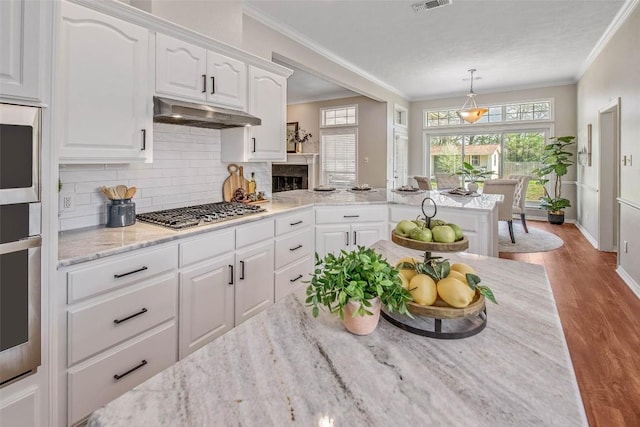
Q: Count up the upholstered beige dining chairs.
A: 4